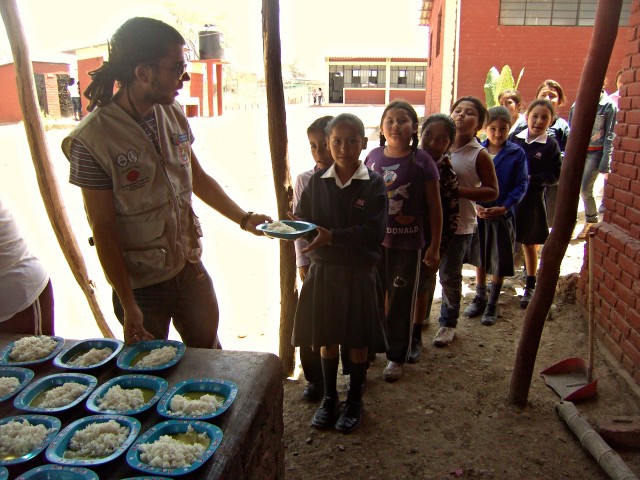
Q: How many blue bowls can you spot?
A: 14